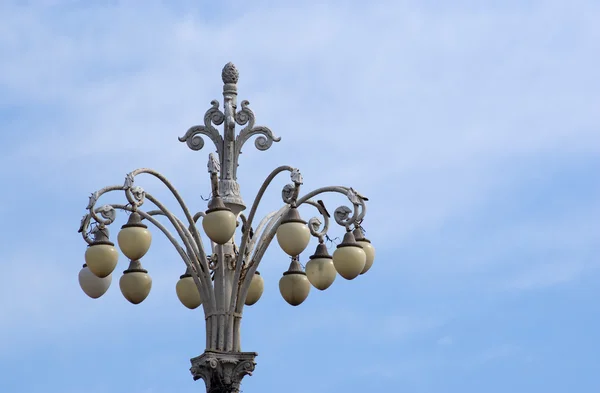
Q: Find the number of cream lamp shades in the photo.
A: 12